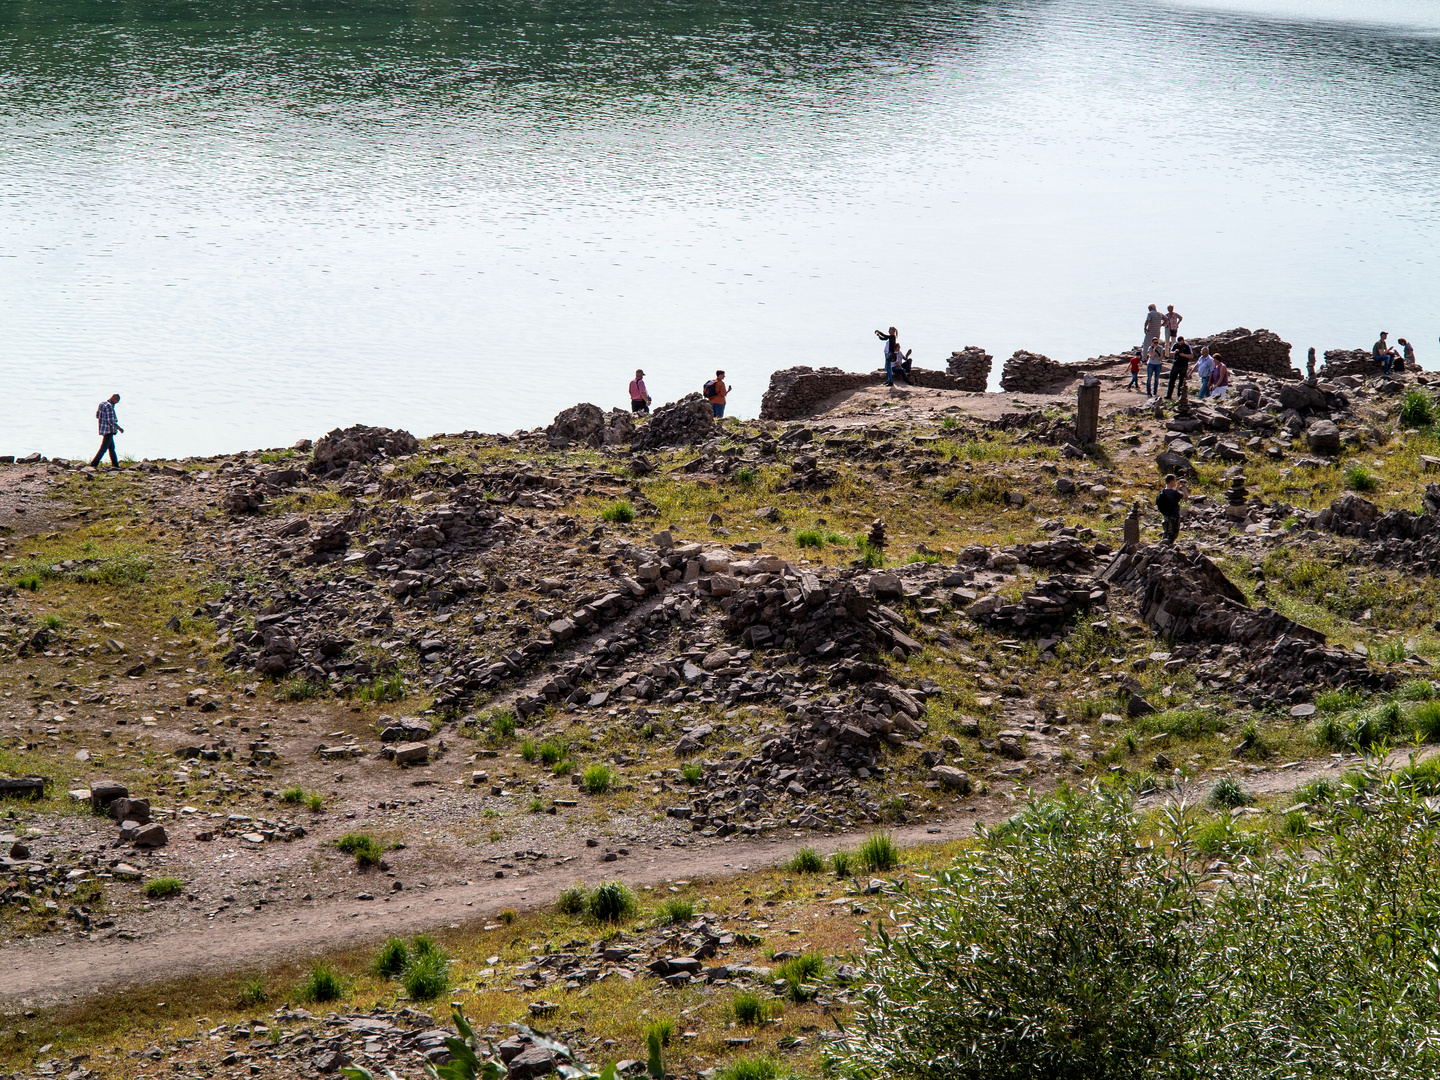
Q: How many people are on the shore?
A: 15